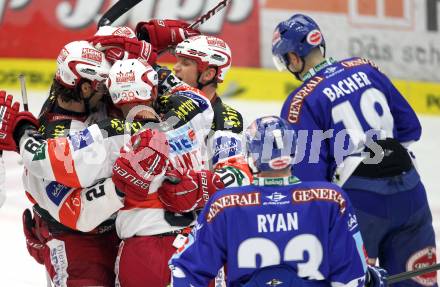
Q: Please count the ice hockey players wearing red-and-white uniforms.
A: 4